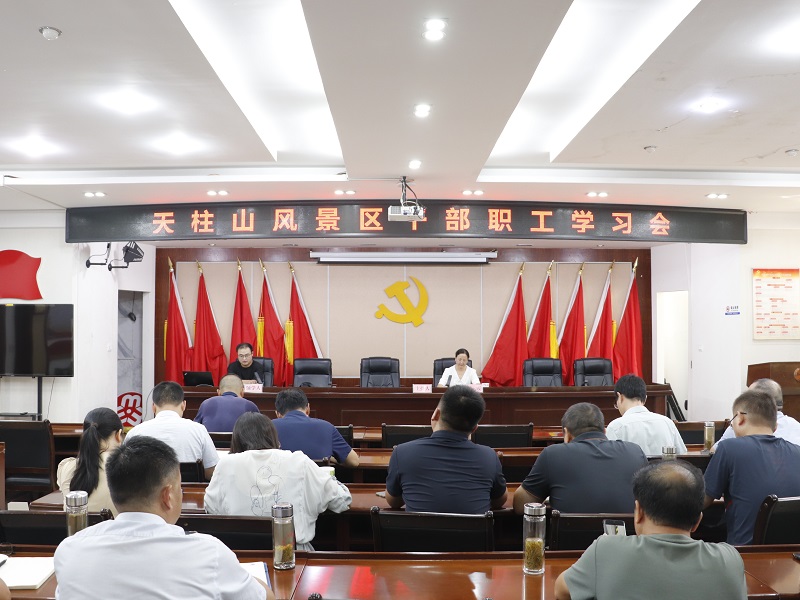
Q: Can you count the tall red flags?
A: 10